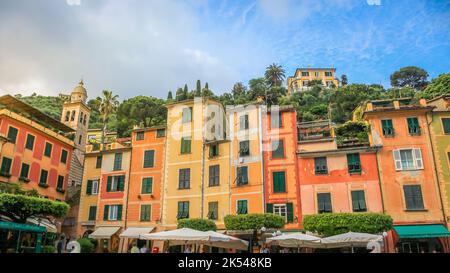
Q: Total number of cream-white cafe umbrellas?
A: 4